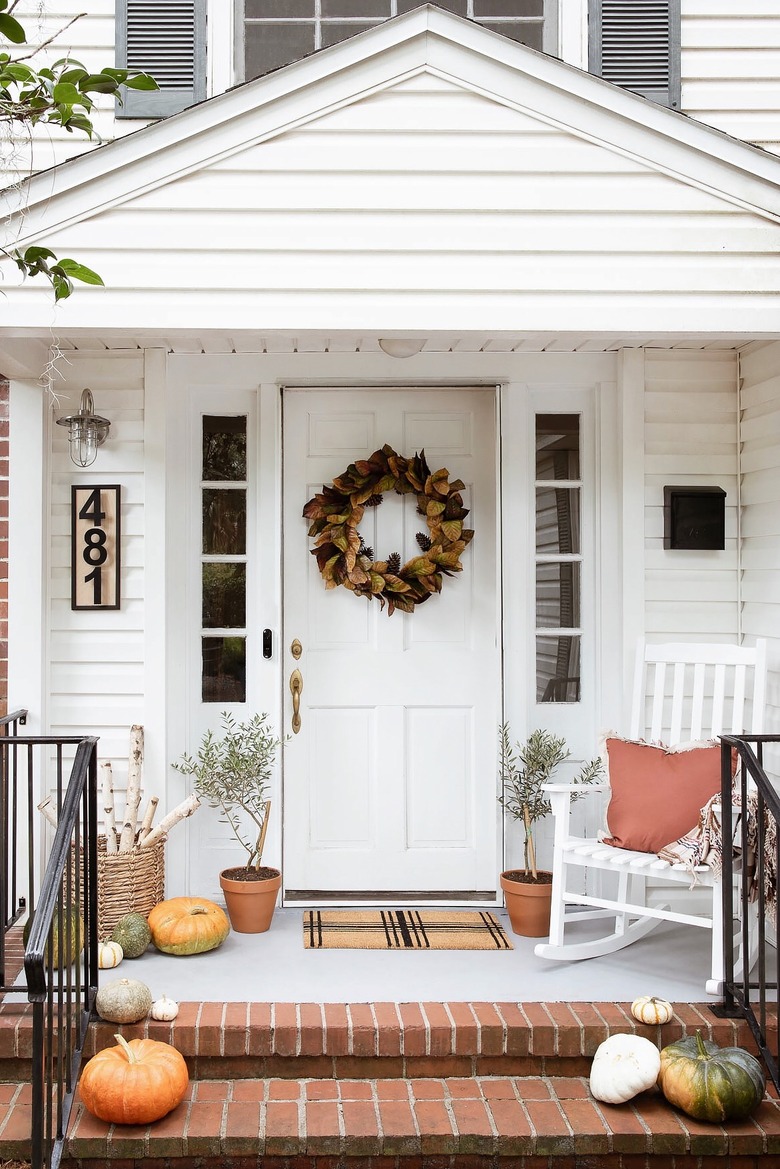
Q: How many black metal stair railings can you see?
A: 2